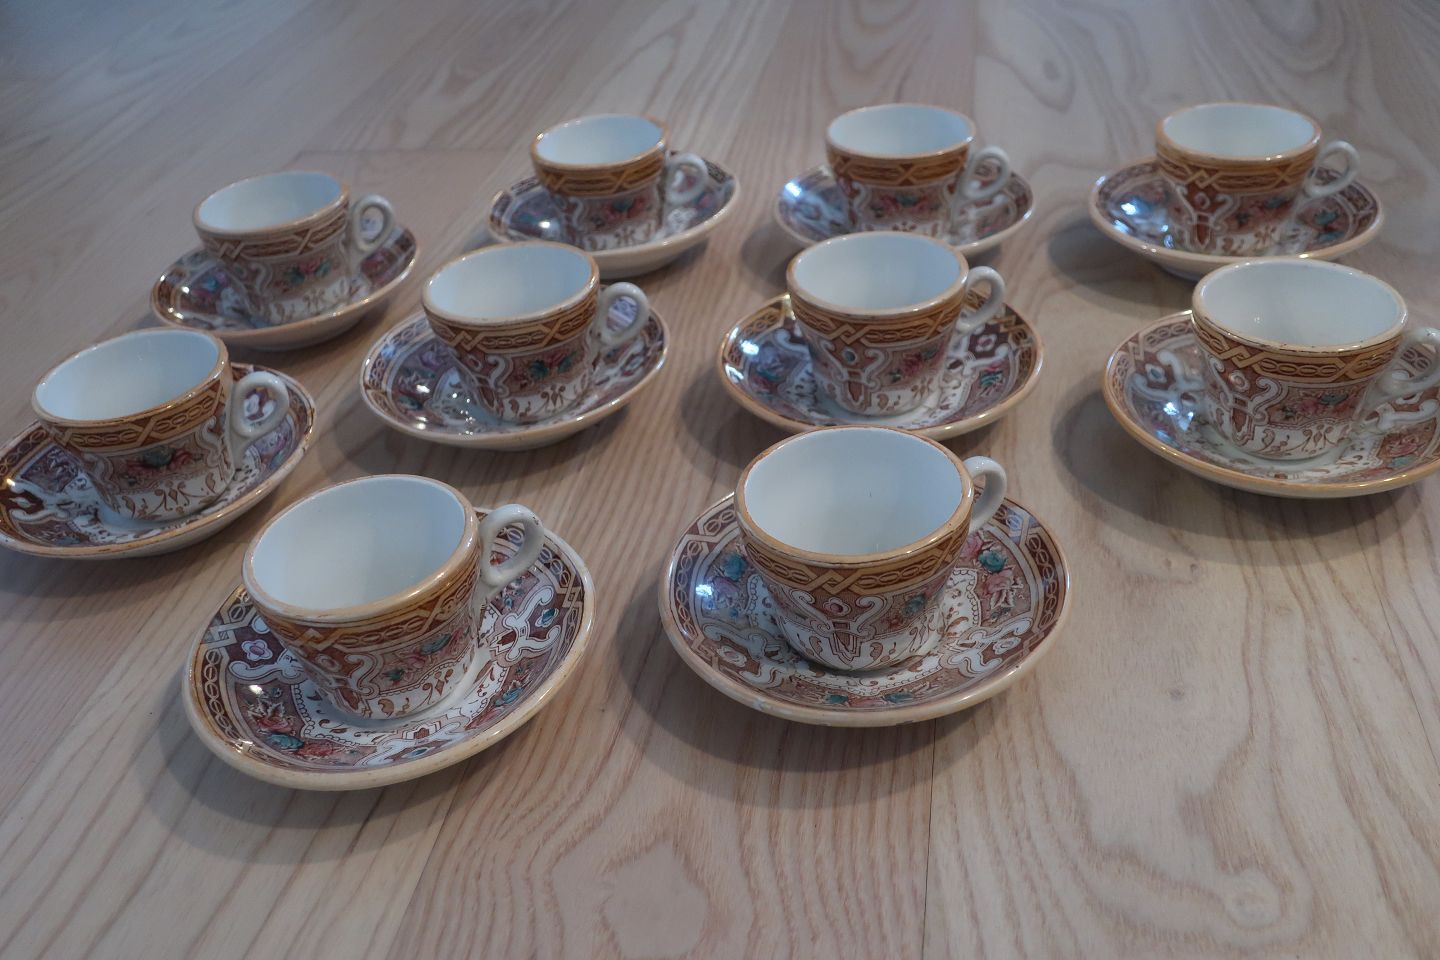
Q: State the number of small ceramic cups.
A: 10